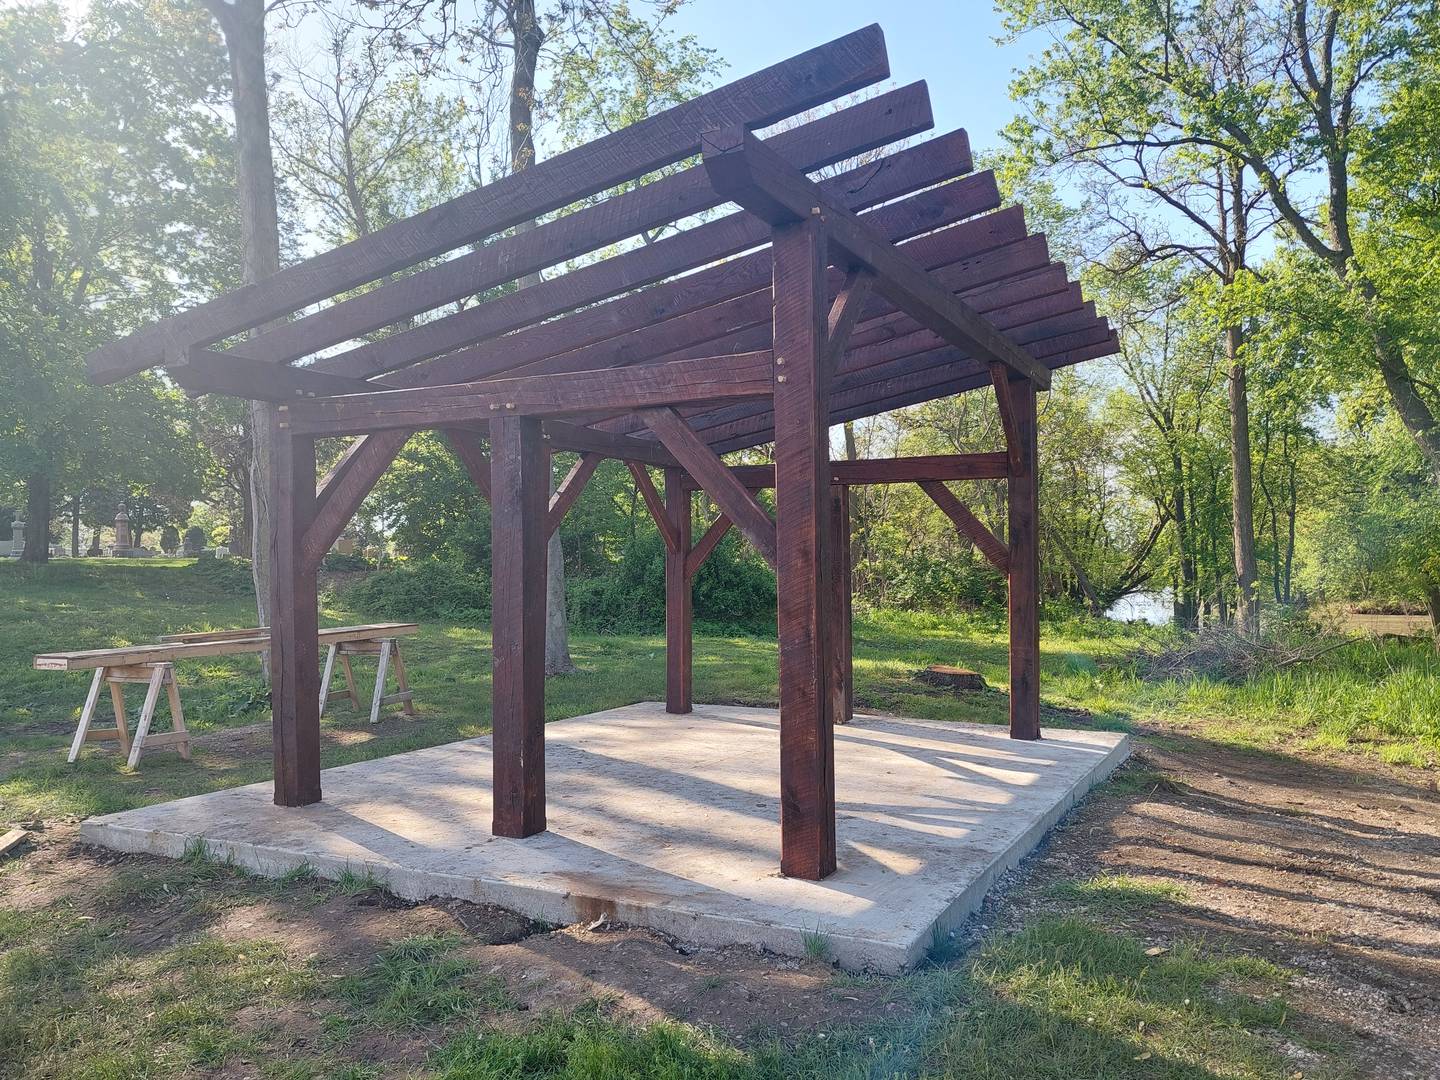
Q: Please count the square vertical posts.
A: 6